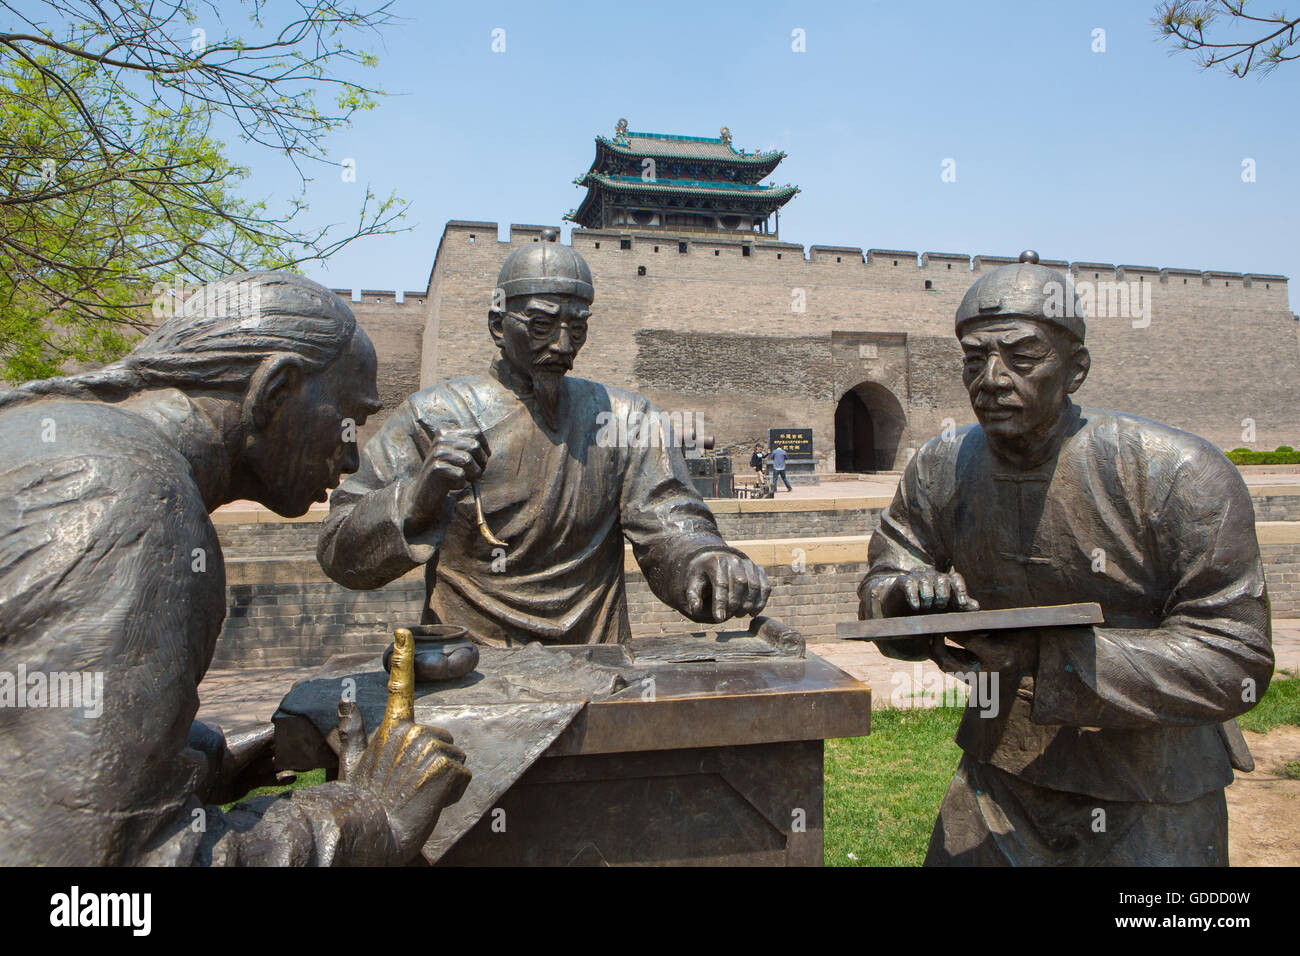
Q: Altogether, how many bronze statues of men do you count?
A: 3